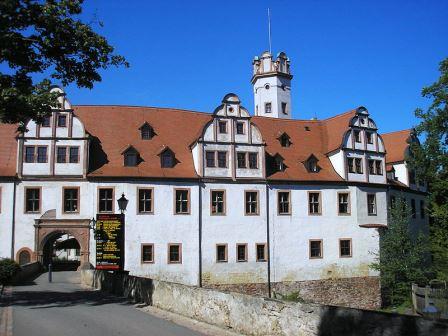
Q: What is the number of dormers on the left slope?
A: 3